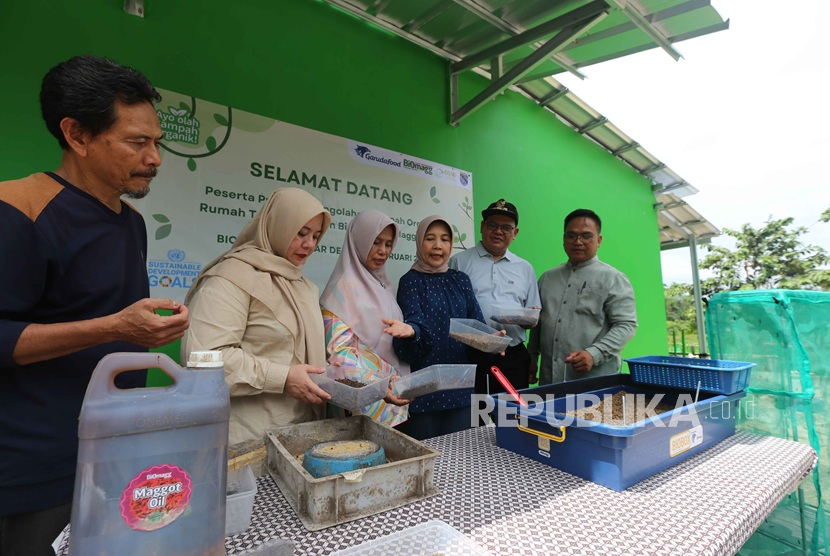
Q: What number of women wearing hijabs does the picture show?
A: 3